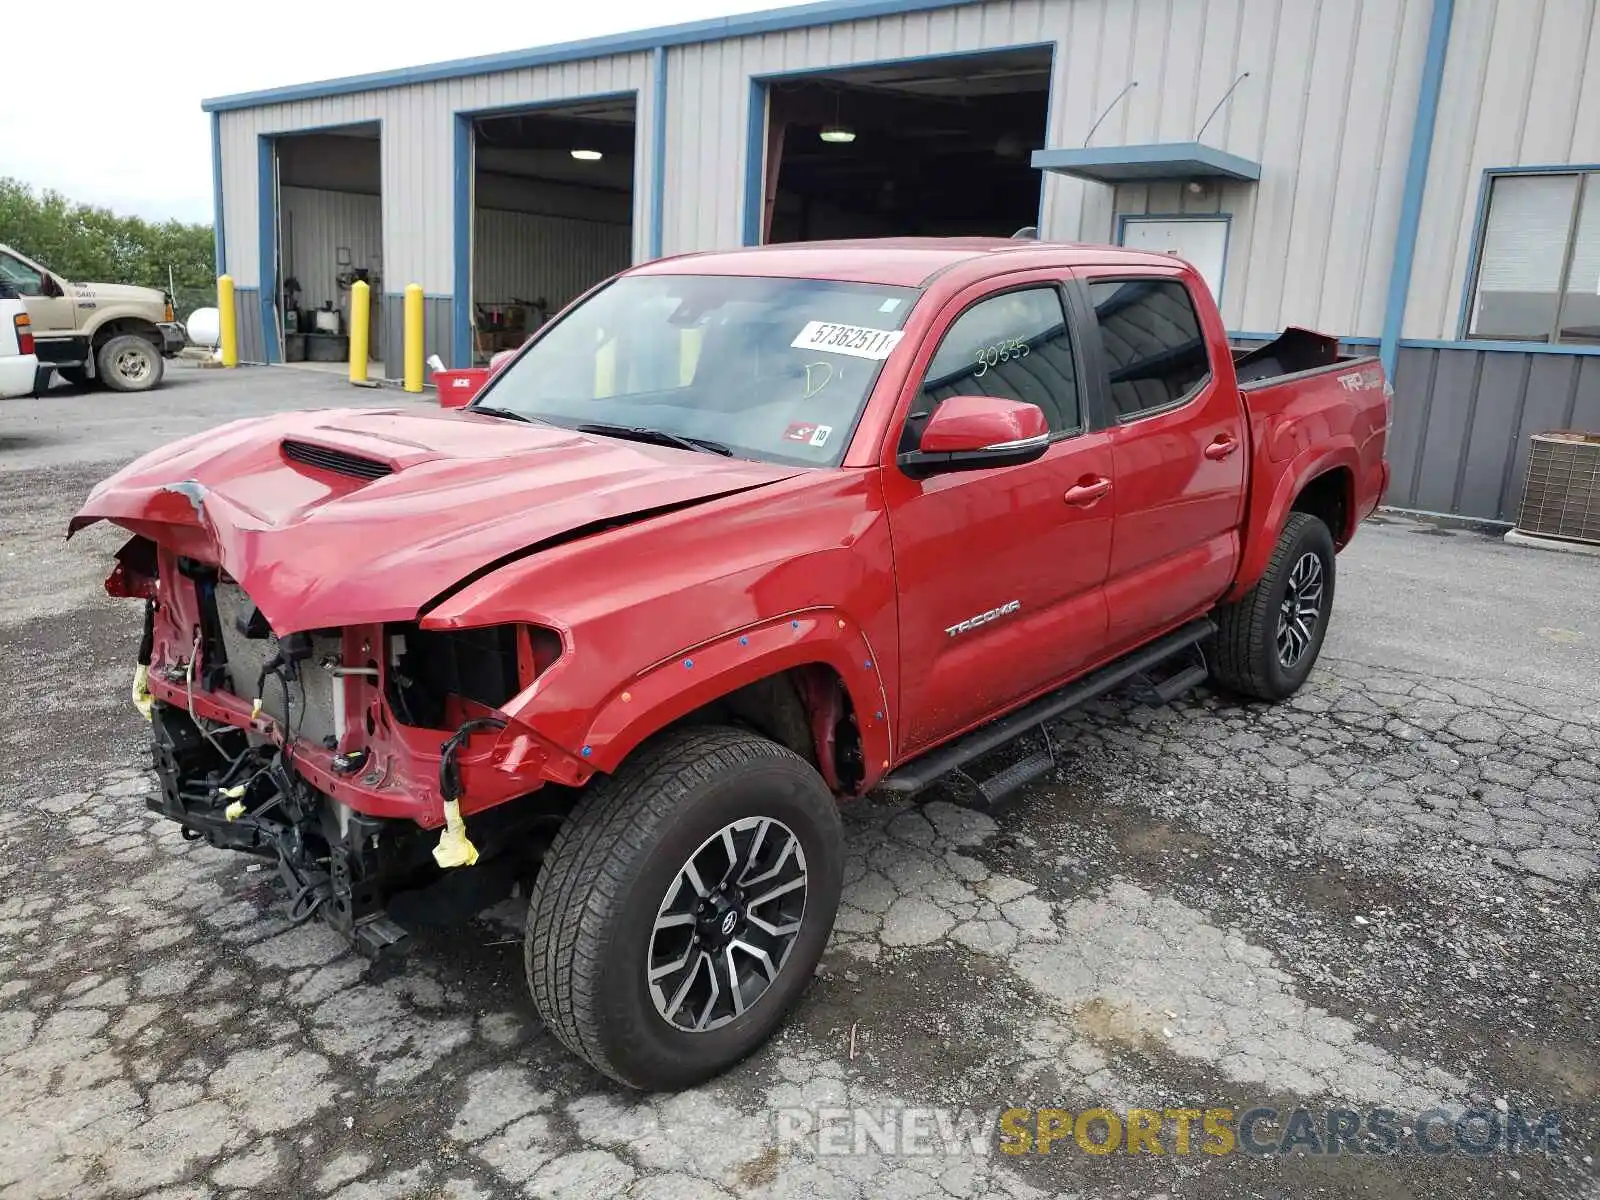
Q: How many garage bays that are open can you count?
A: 3